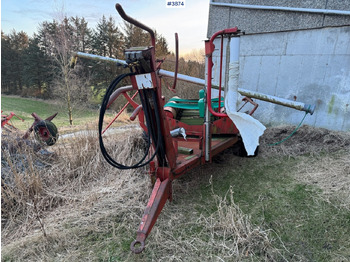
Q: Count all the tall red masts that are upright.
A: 2